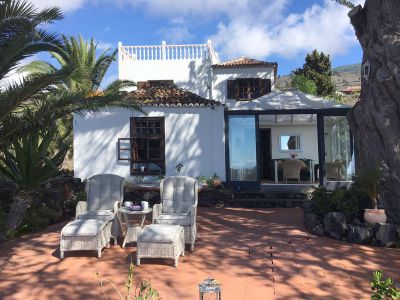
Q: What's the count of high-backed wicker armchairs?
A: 2